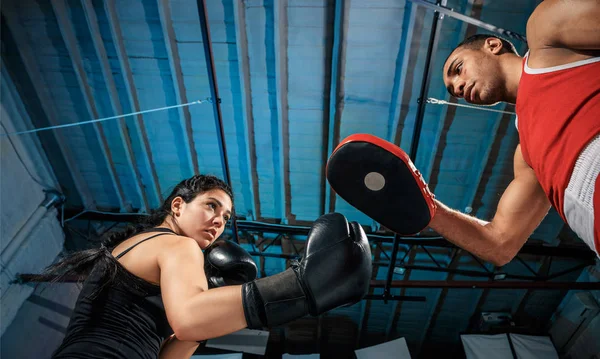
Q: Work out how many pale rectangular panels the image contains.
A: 6